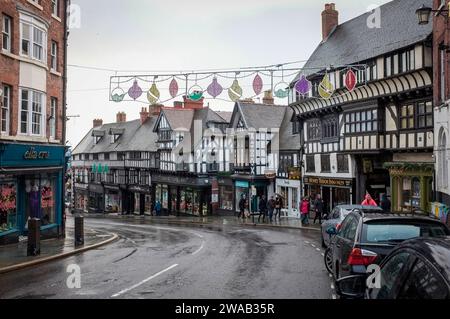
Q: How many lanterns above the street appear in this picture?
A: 12